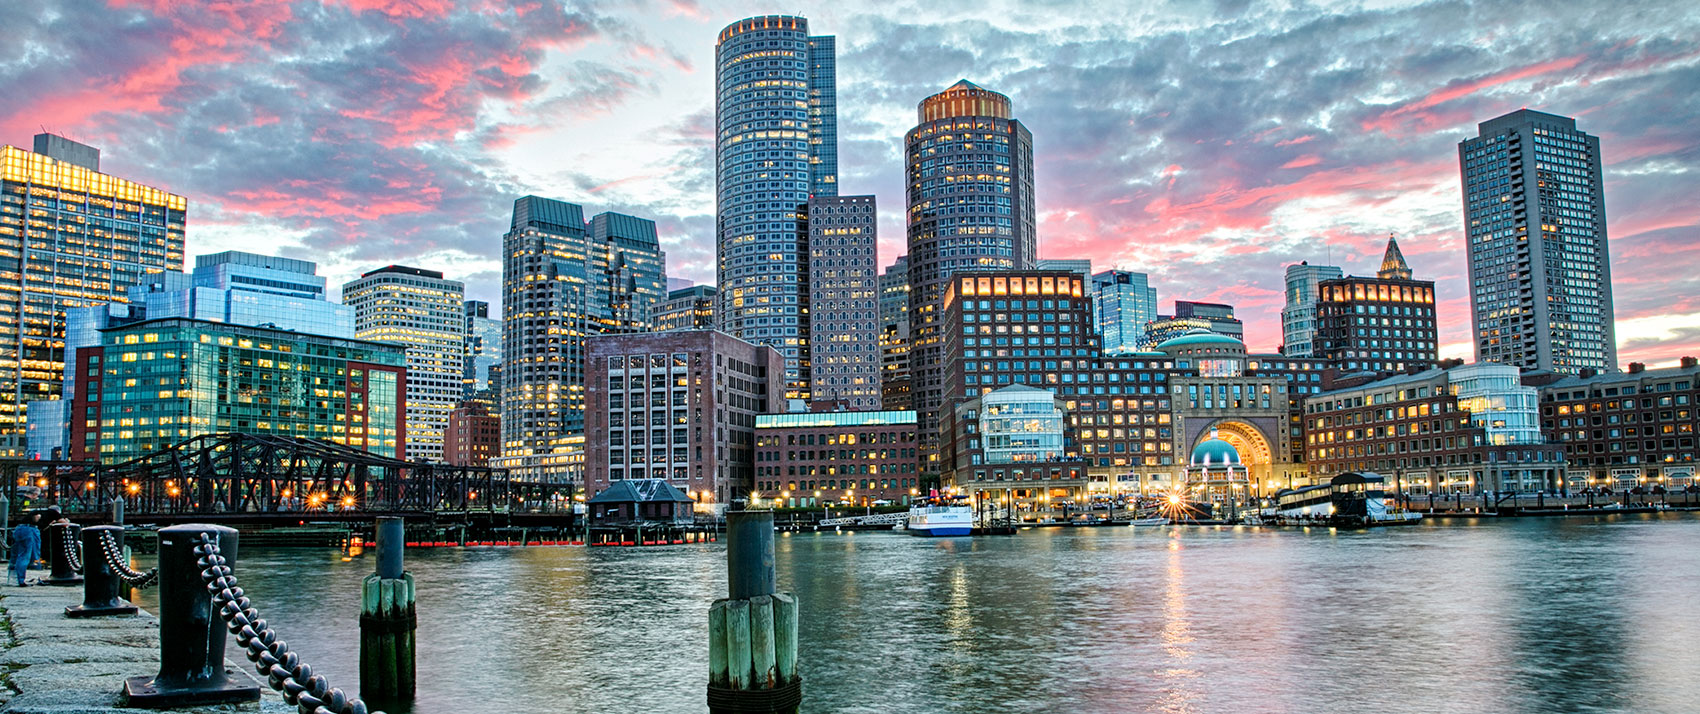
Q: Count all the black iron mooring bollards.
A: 3